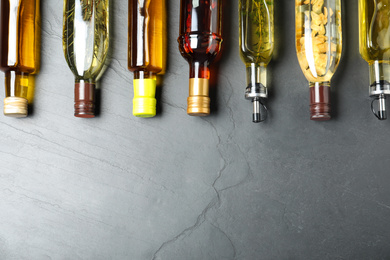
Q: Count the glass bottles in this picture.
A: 7